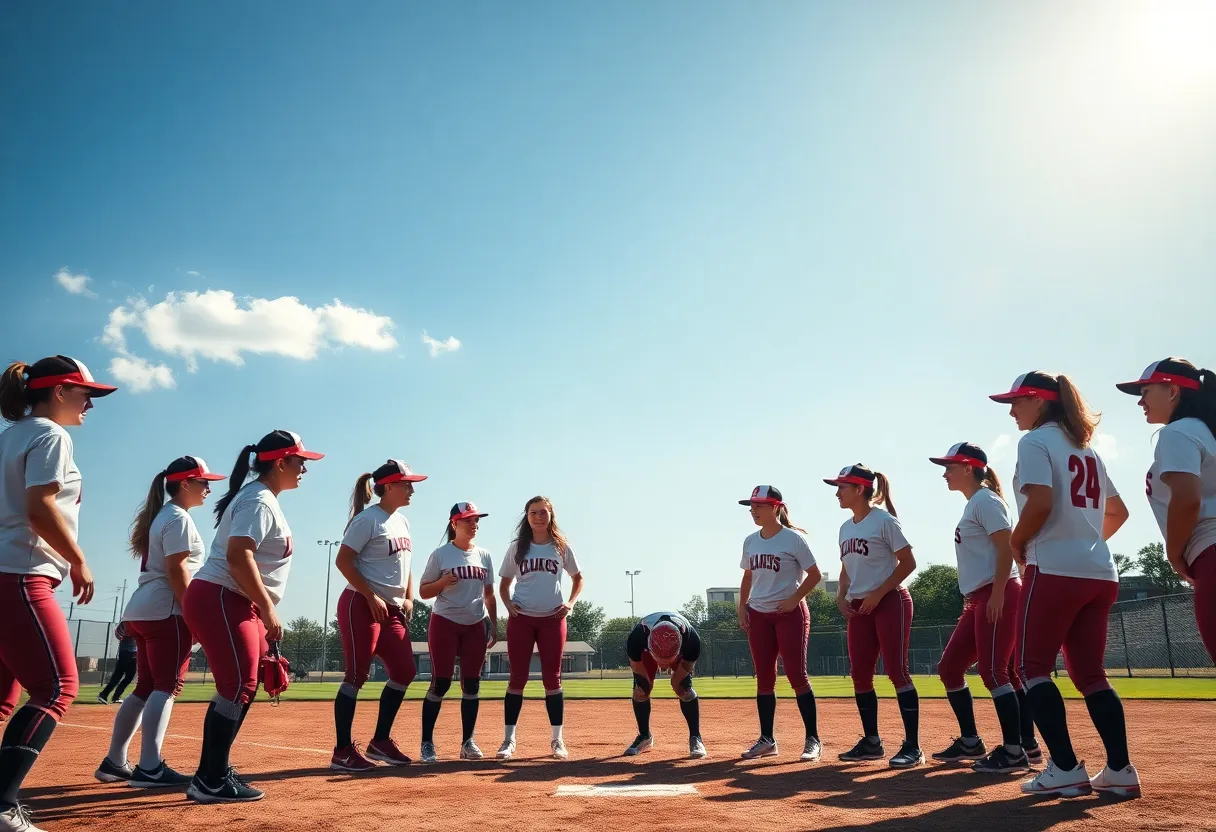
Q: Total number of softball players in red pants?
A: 11